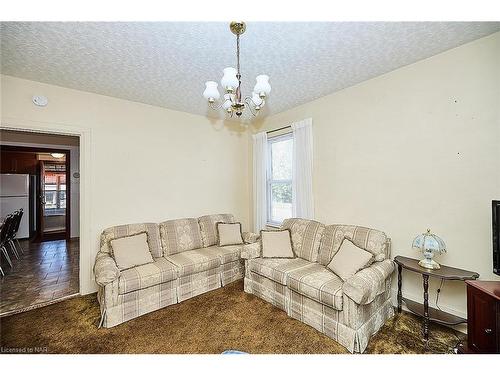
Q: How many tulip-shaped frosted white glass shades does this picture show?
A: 5